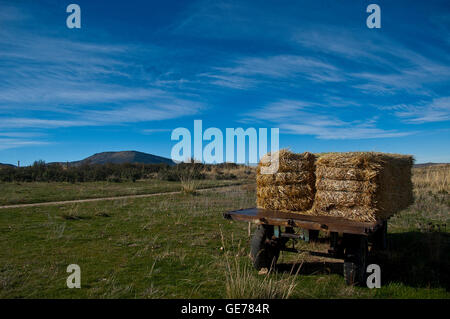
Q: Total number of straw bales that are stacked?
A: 2